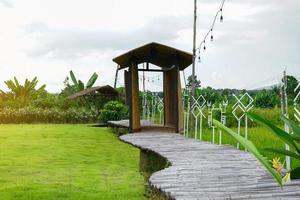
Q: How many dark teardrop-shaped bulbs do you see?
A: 4